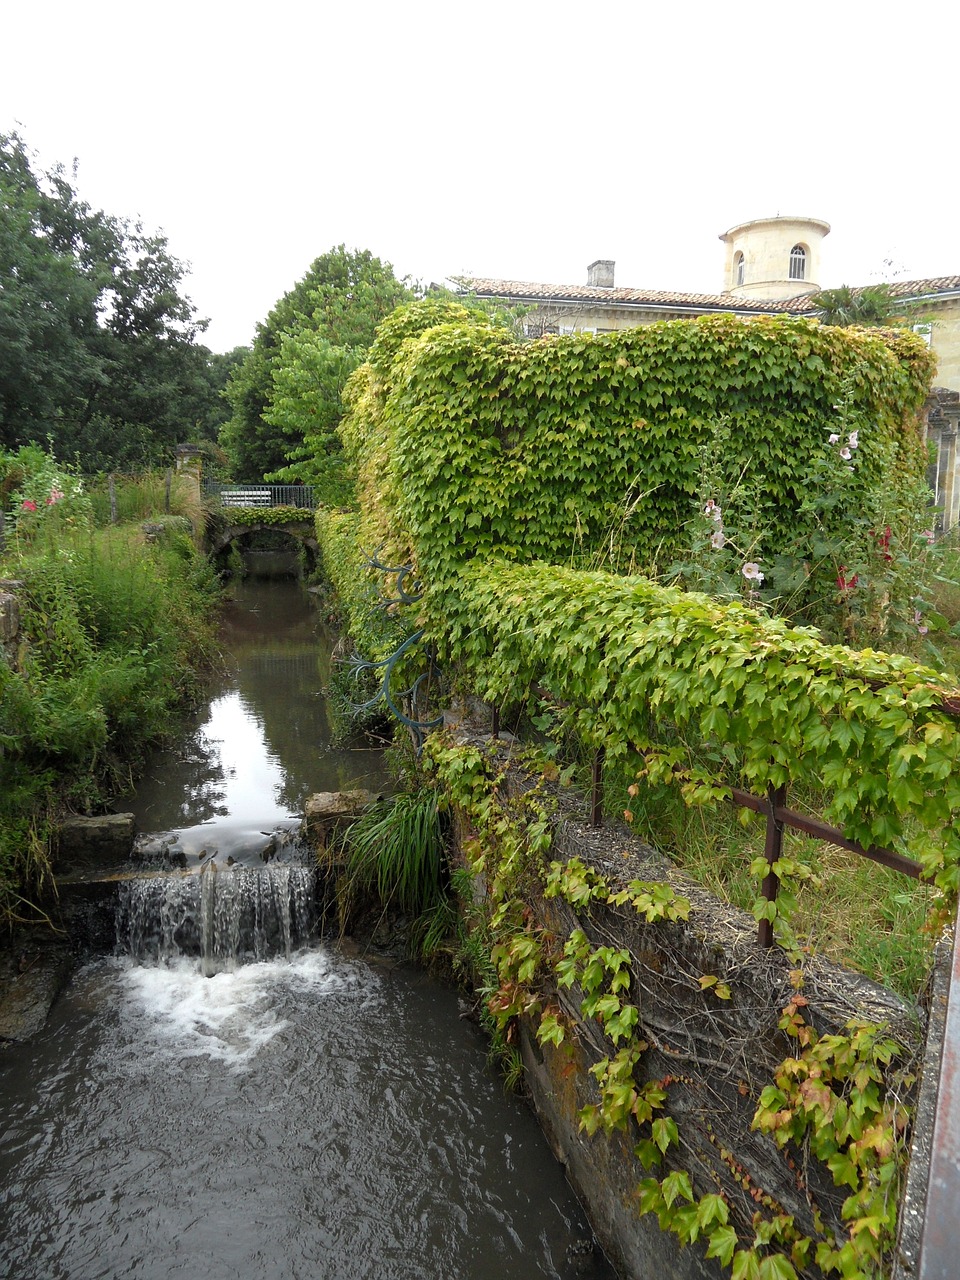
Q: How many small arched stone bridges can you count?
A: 1